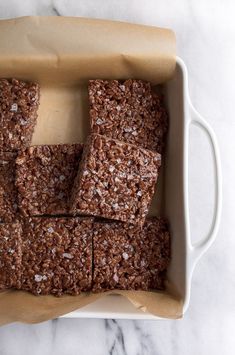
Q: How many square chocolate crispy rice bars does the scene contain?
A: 8